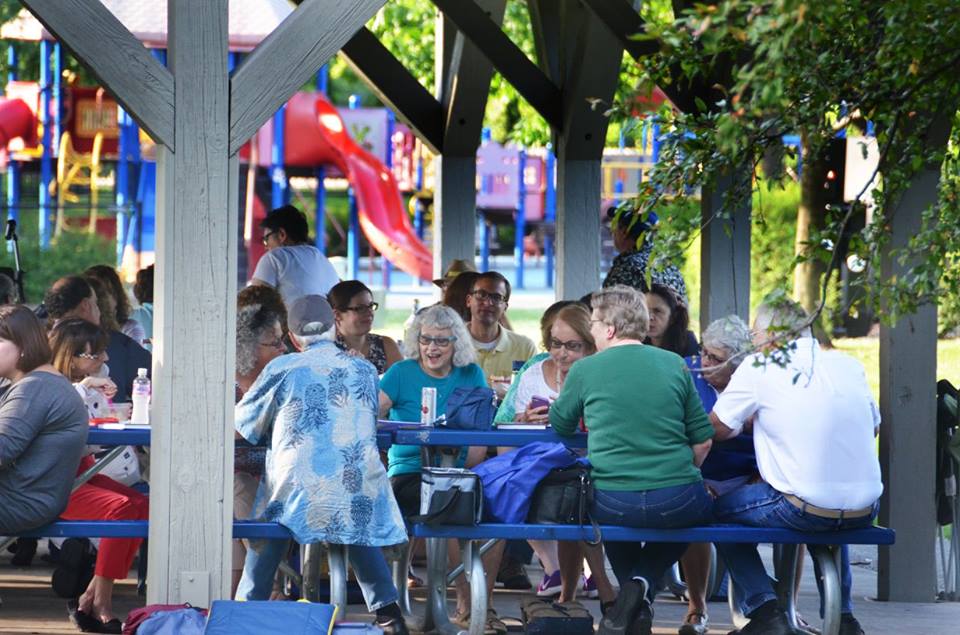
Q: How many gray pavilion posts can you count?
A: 5